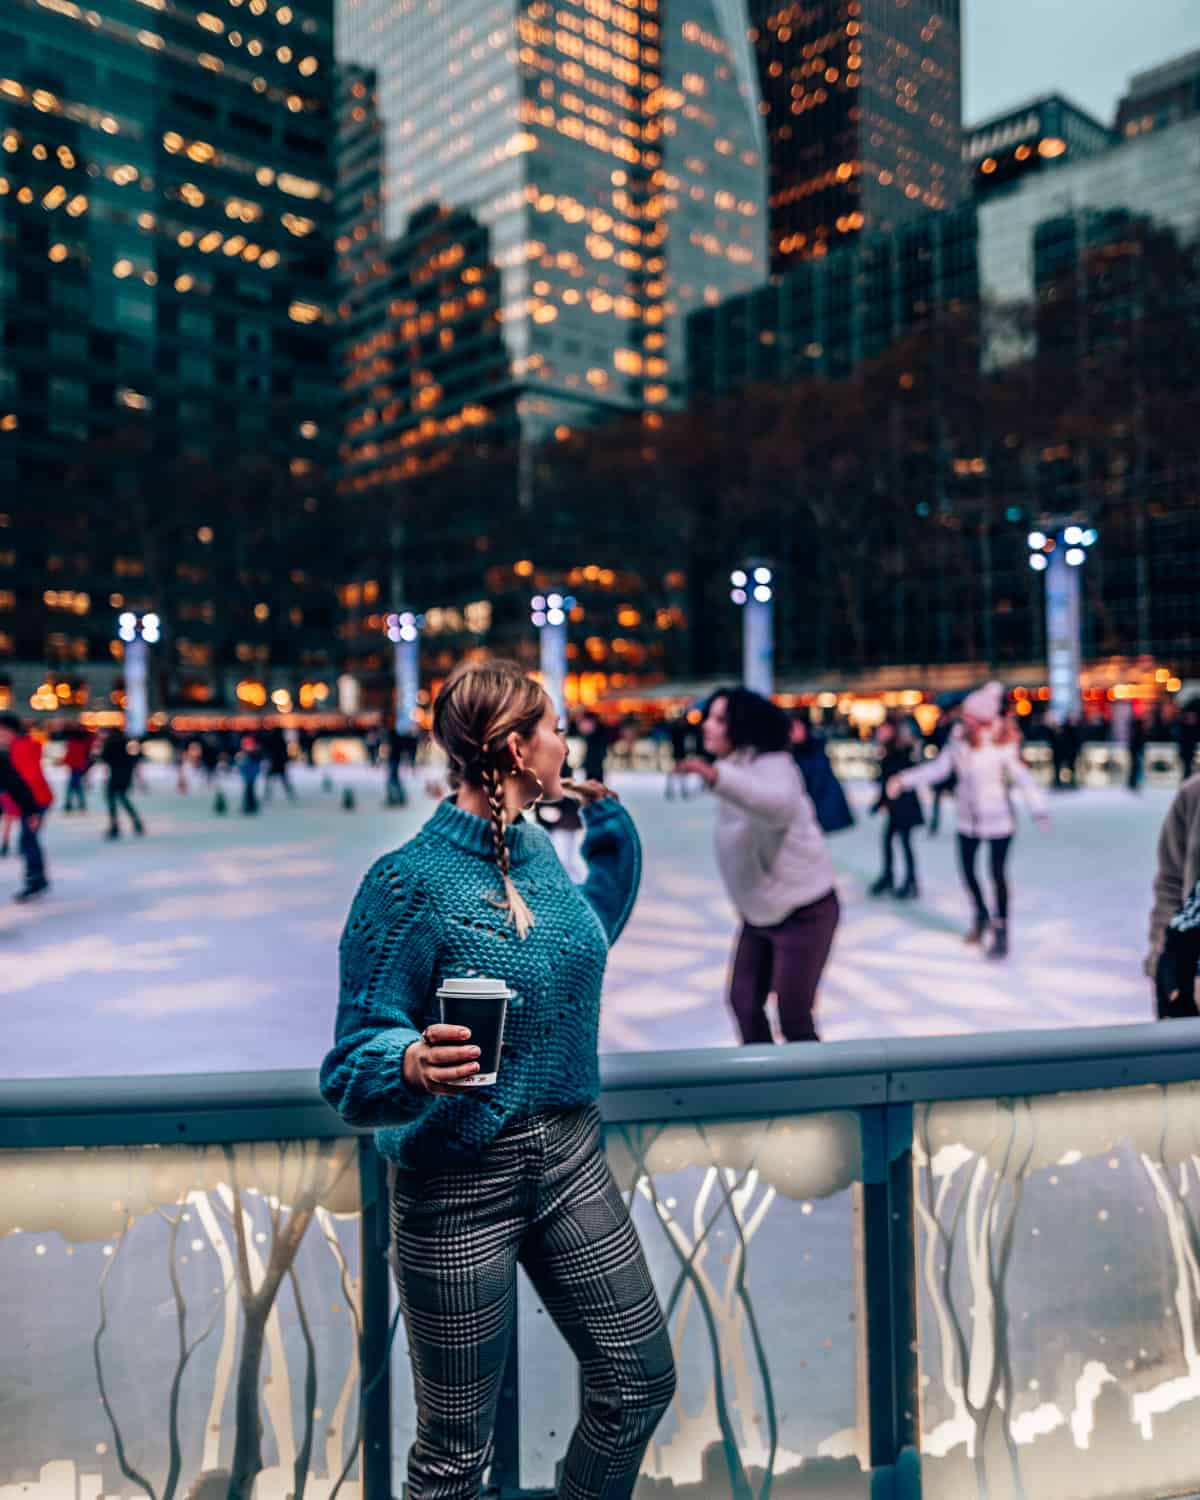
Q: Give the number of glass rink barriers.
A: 3